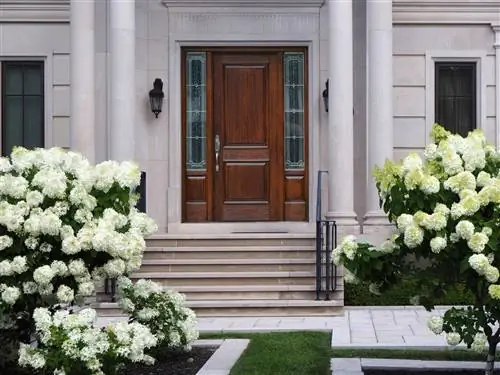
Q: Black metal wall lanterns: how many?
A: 2